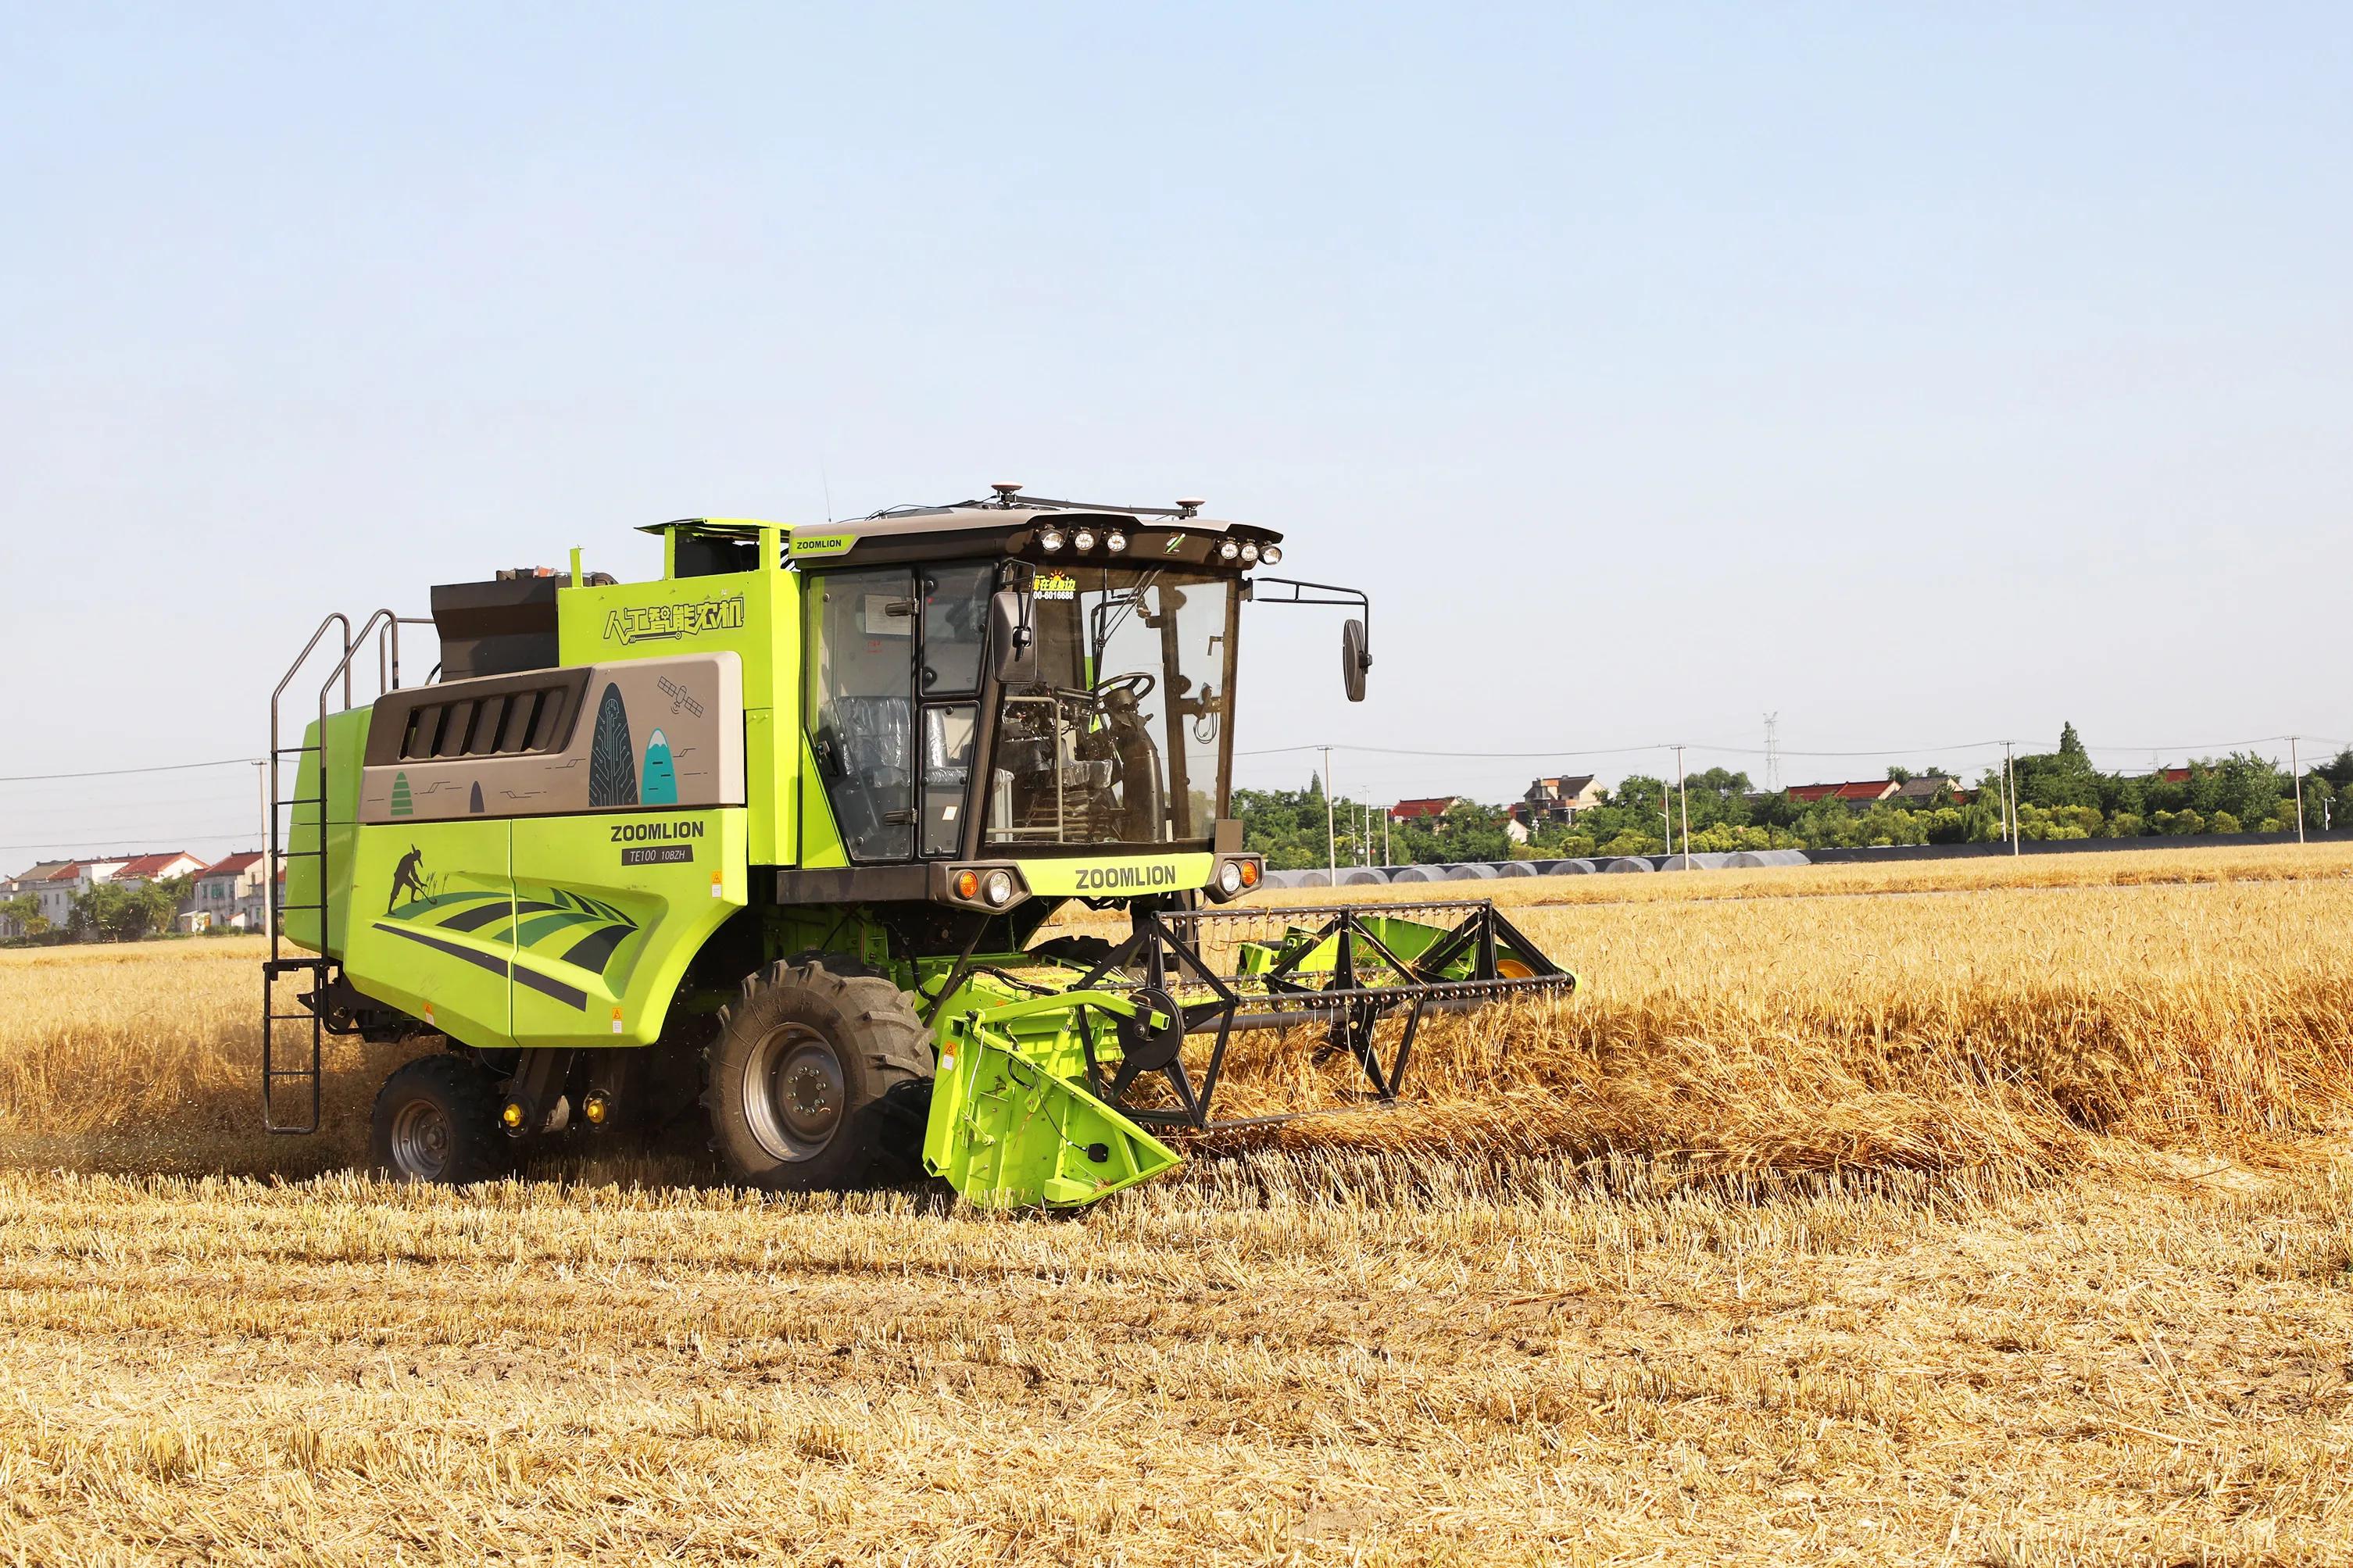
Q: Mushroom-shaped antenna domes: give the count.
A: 2